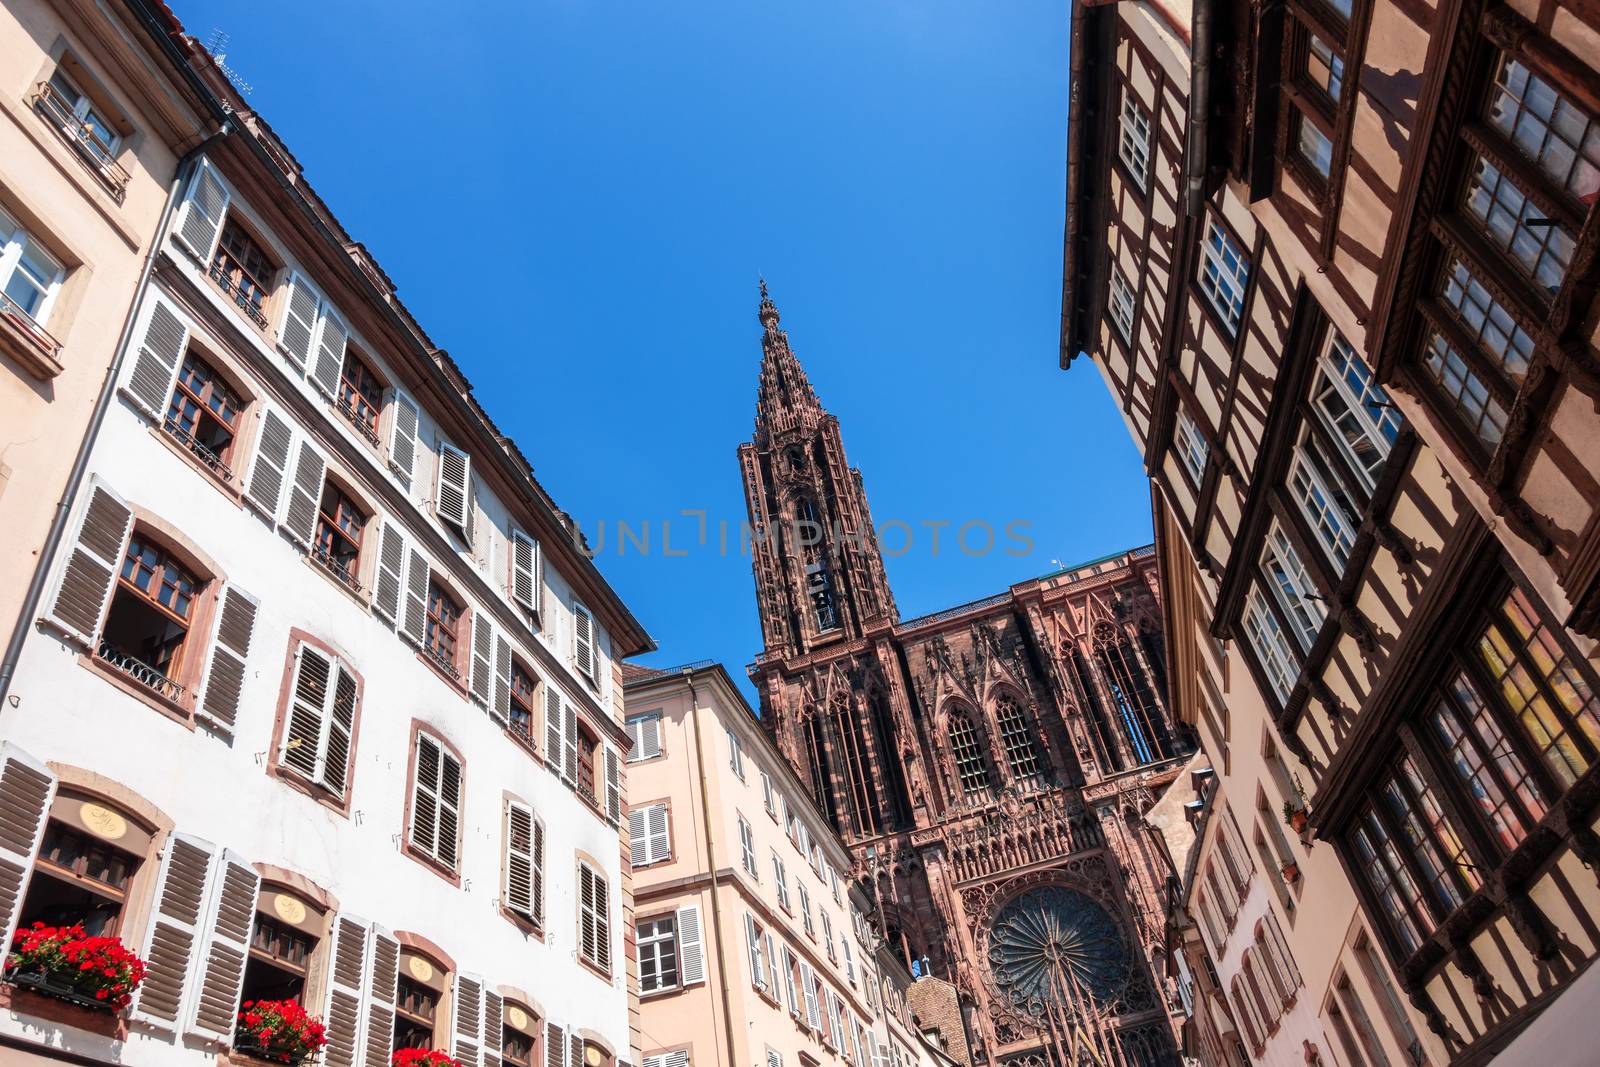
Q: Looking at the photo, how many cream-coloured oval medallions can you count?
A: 5